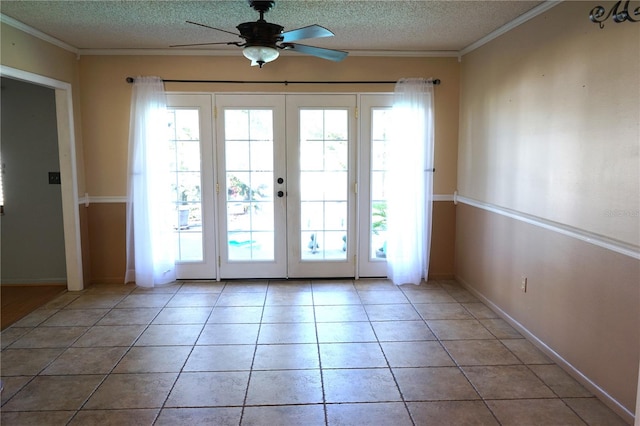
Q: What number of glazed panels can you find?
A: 4